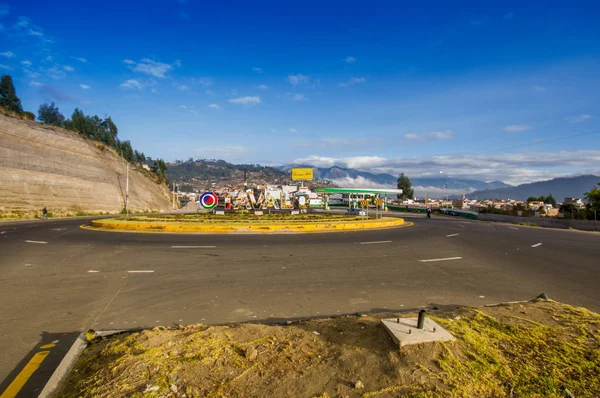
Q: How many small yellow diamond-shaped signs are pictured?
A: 2